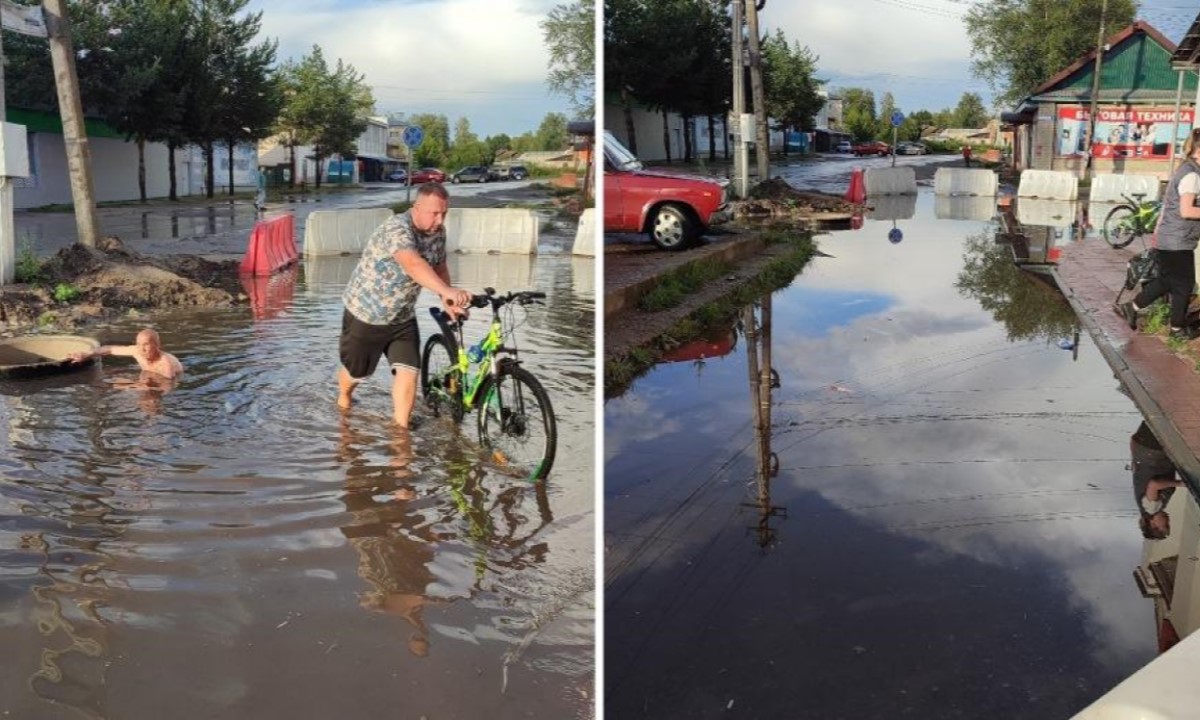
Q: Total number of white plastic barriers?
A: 7